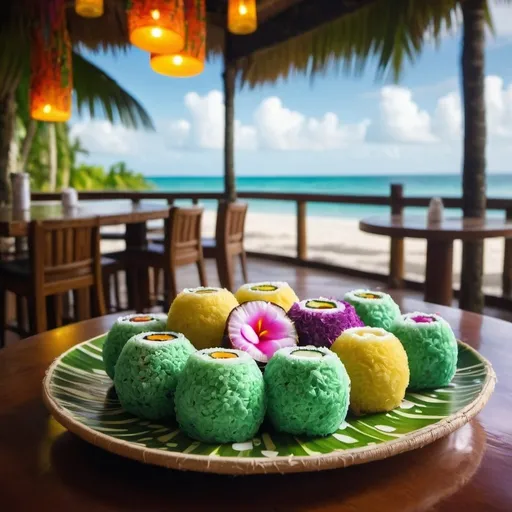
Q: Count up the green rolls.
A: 6